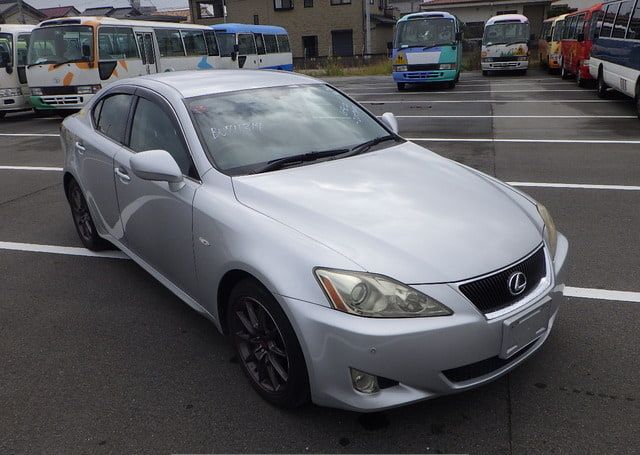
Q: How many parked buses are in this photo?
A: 8